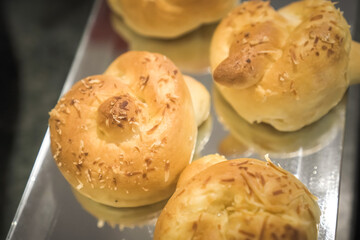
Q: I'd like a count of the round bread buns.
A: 4